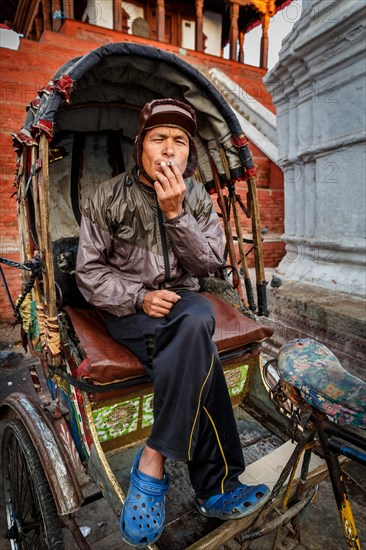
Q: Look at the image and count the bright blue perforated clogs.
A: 2